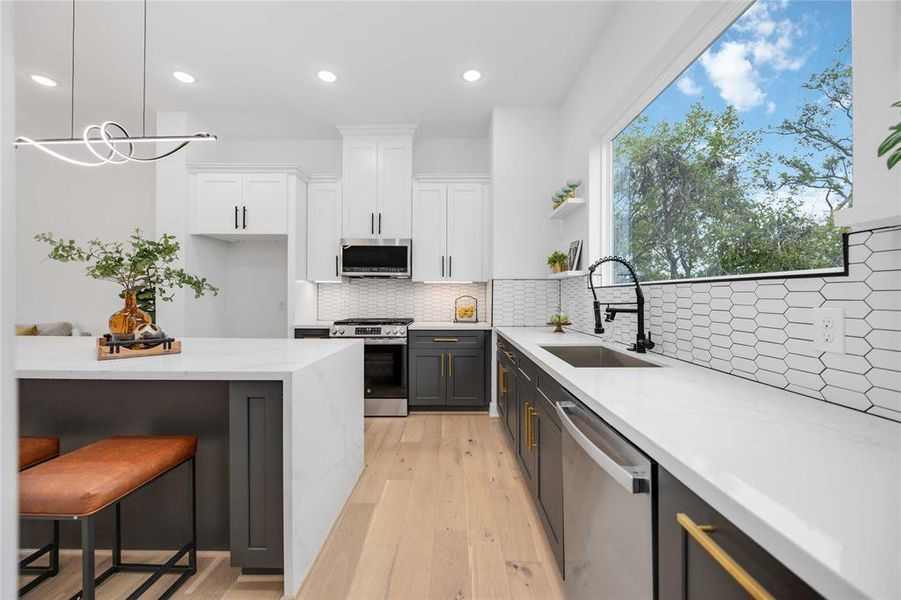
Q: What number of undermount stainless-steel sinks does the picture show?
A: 1